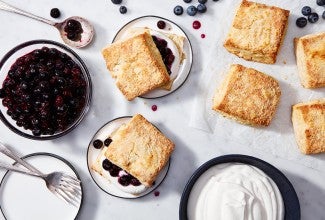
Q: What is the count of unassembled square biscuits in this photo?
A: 4